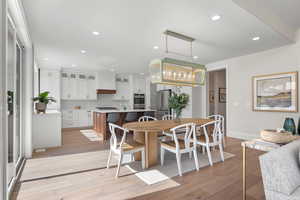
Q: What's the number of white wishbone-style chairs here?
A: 6